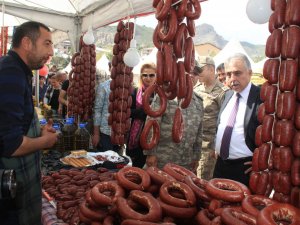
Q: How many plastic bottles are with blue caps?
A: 4